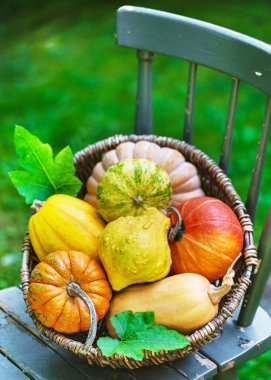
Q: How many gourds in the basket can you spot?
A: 7